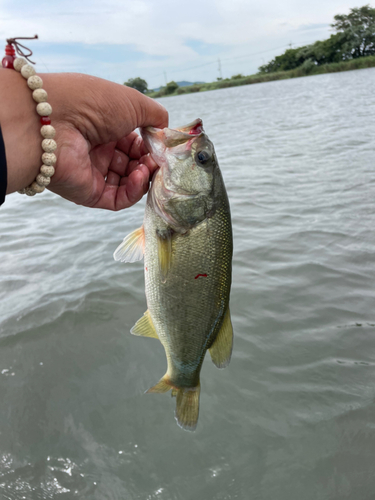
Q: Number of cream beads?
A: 13